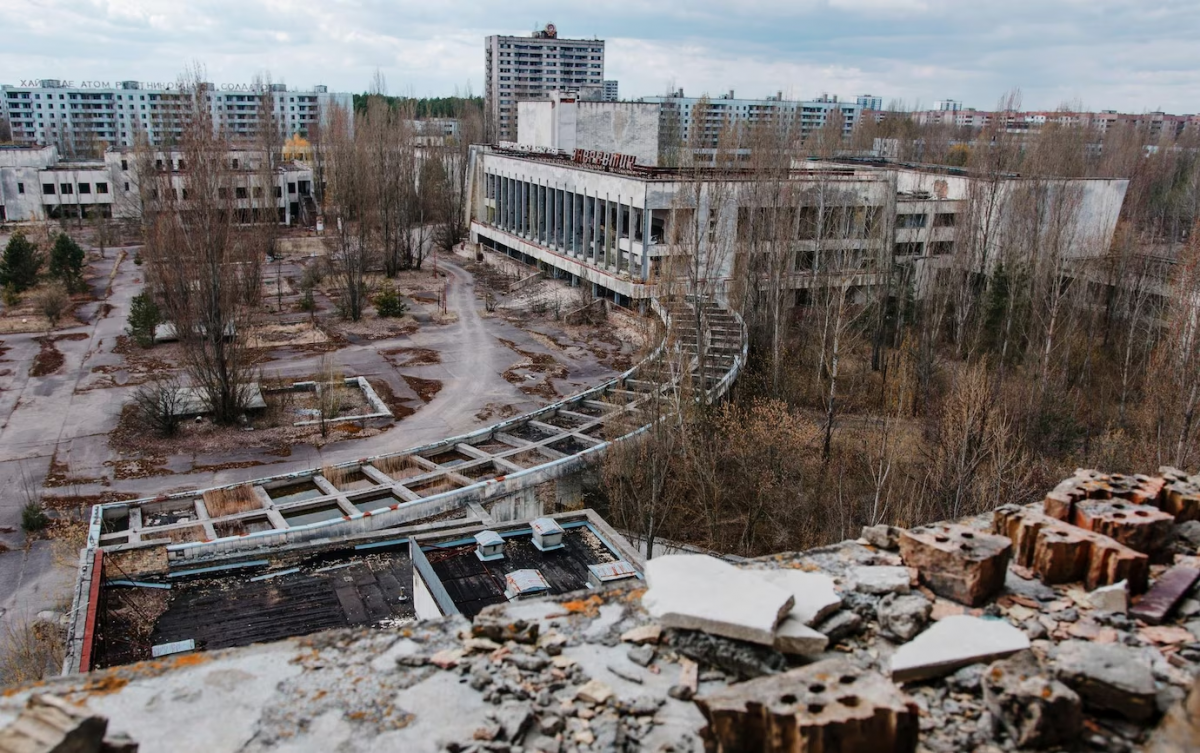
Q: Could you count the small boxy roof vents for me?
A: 4